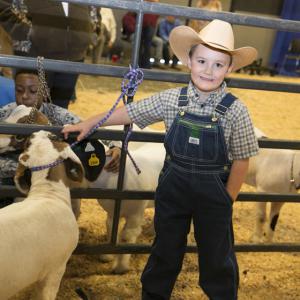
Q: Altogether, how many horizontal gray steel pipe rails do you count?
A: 5